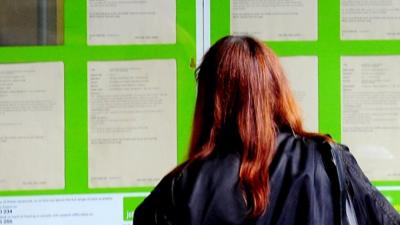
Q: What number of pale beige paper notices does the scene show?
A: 7